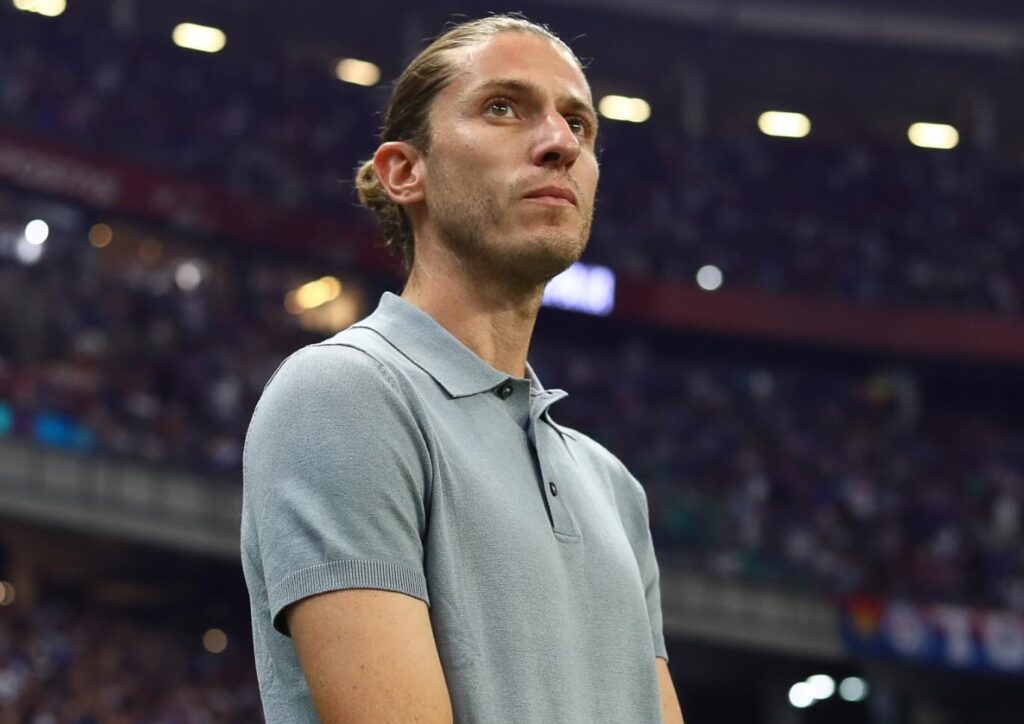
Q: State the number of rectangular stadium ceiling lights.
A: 6